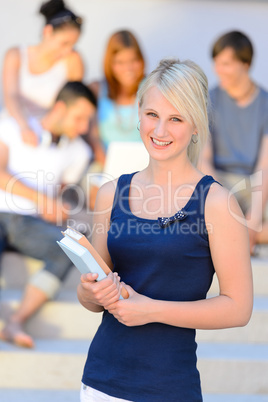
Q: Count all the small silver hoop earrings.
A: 2